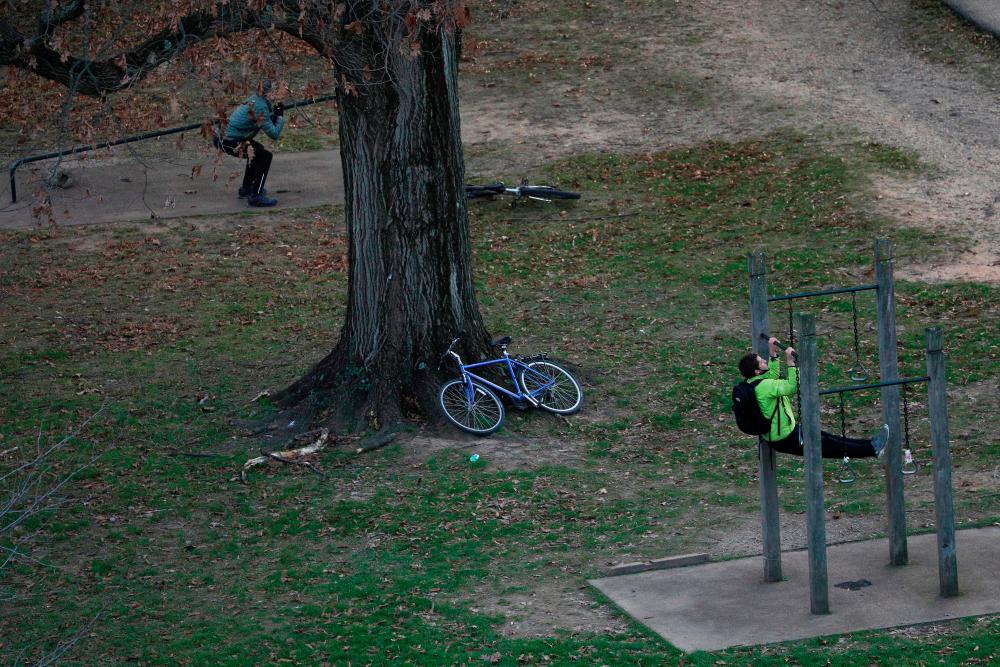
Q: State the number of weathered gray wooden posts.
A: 4